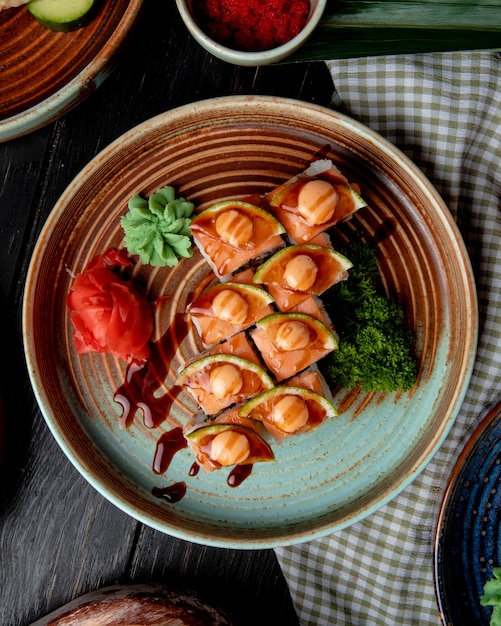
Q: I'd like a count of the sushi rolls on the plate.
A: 8